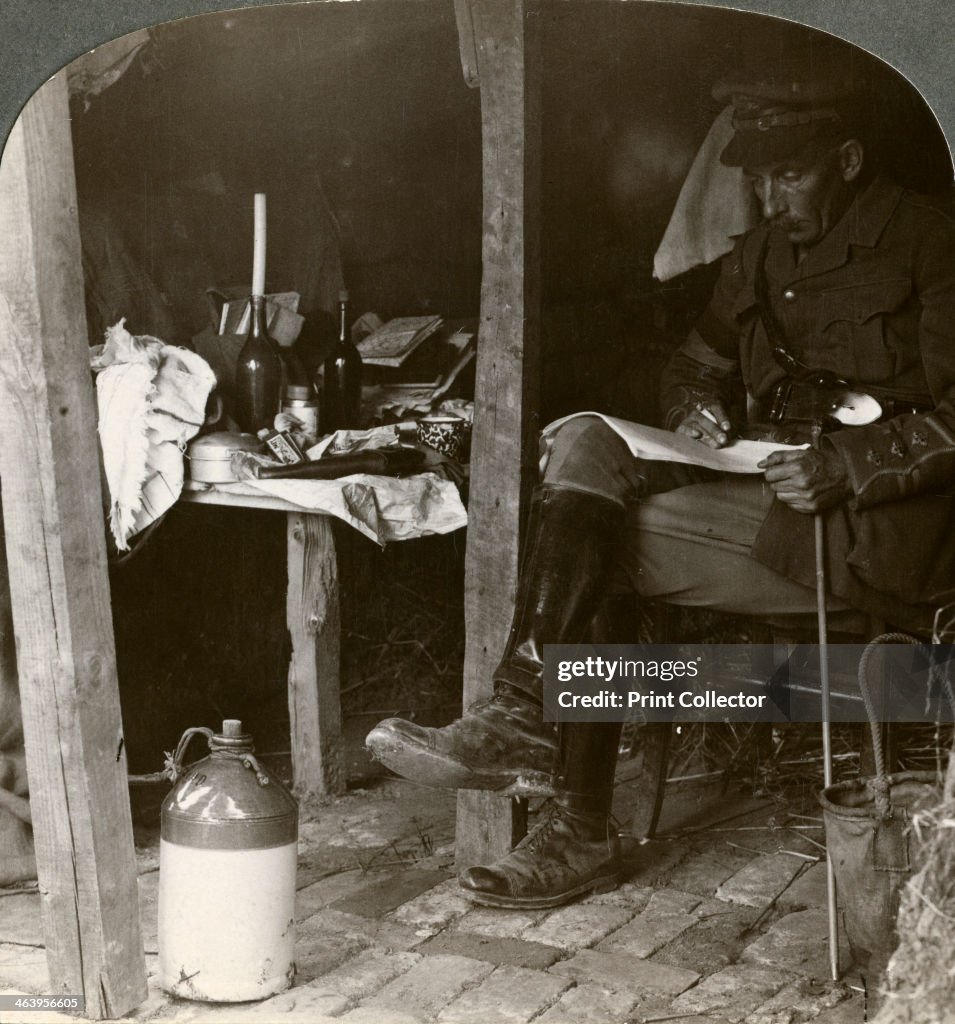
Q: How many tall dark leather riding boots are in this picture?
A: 2